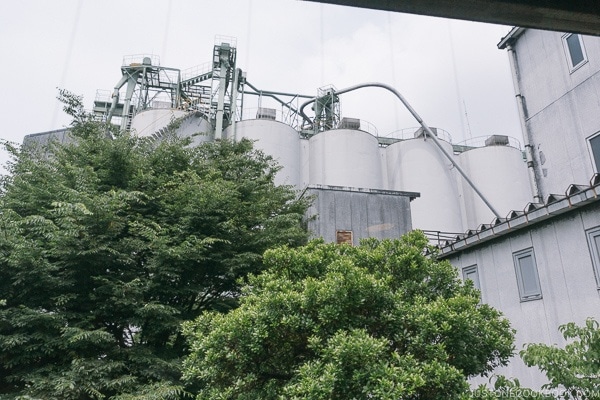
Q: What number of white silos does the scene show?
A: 5